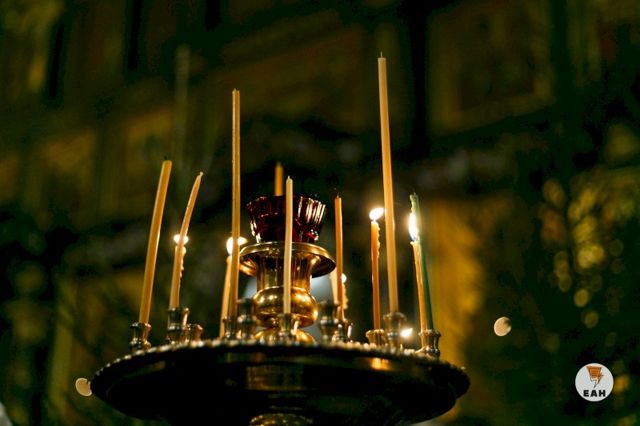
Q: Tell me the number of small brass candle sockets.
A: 11